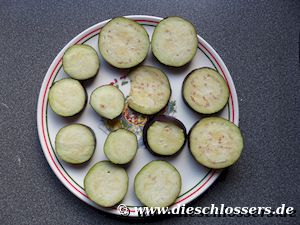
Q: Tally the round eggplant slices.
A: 13